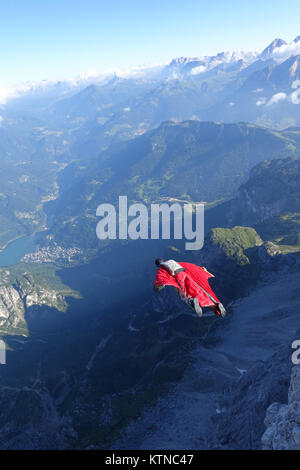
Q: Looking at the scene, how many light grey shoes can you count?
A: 2